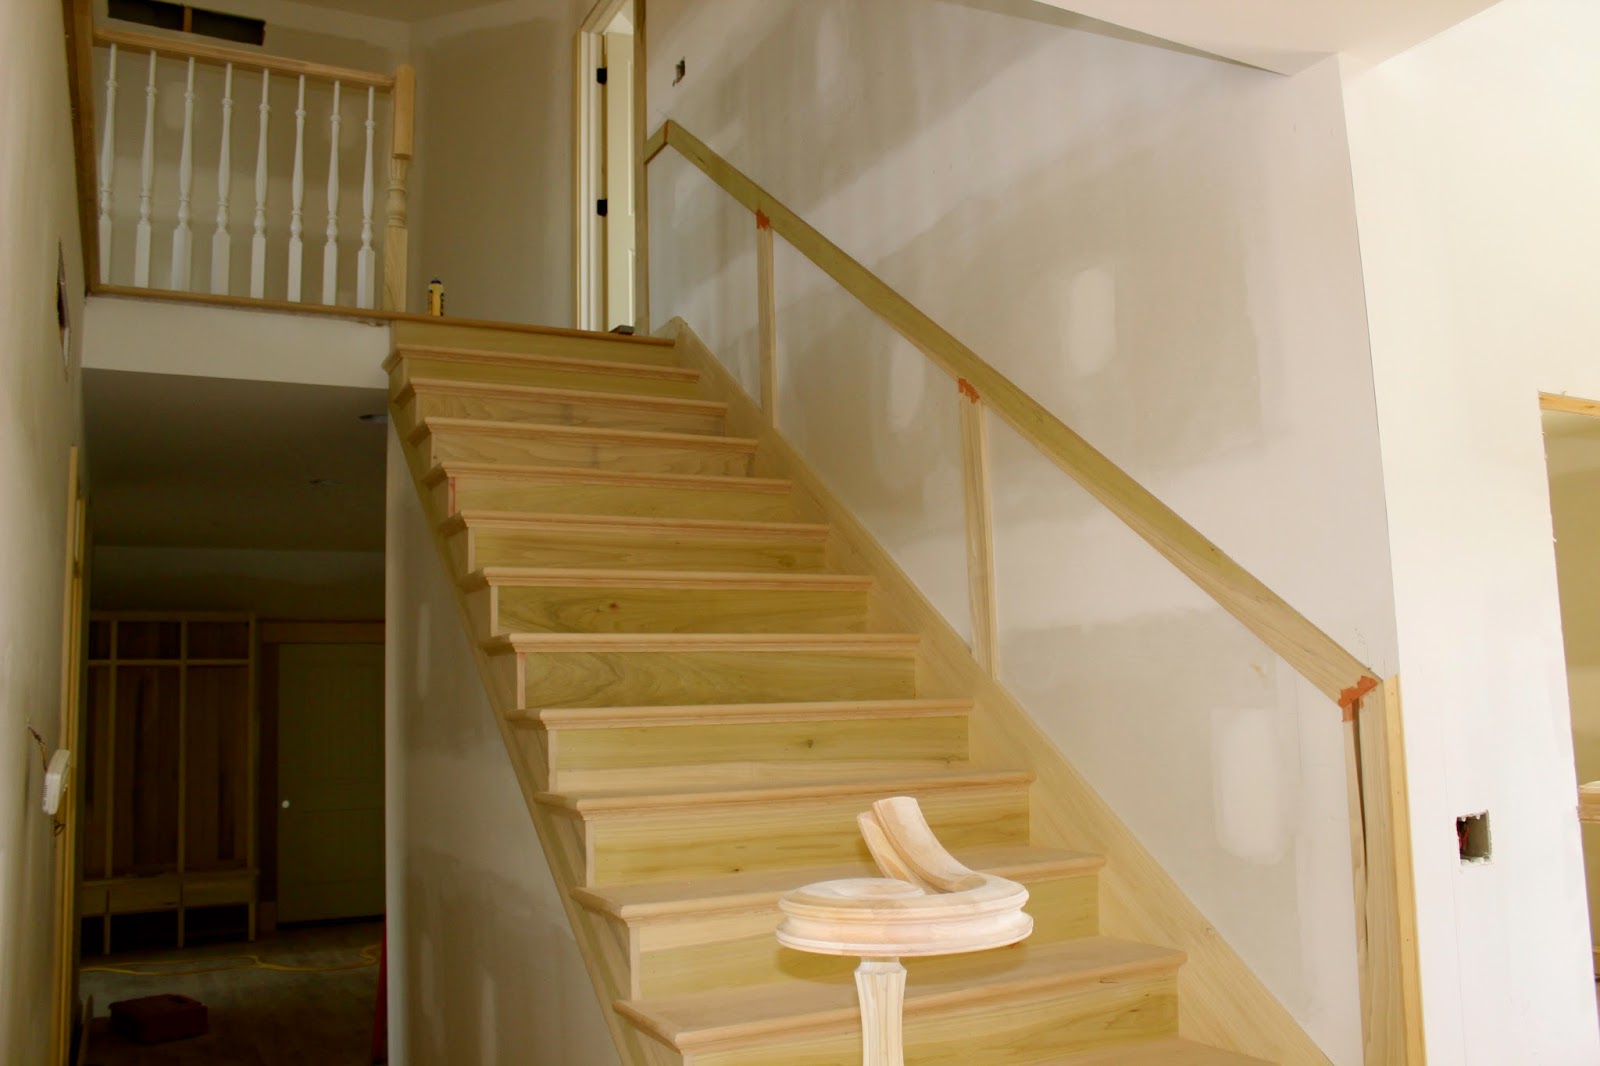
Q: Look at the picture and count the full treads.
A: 11